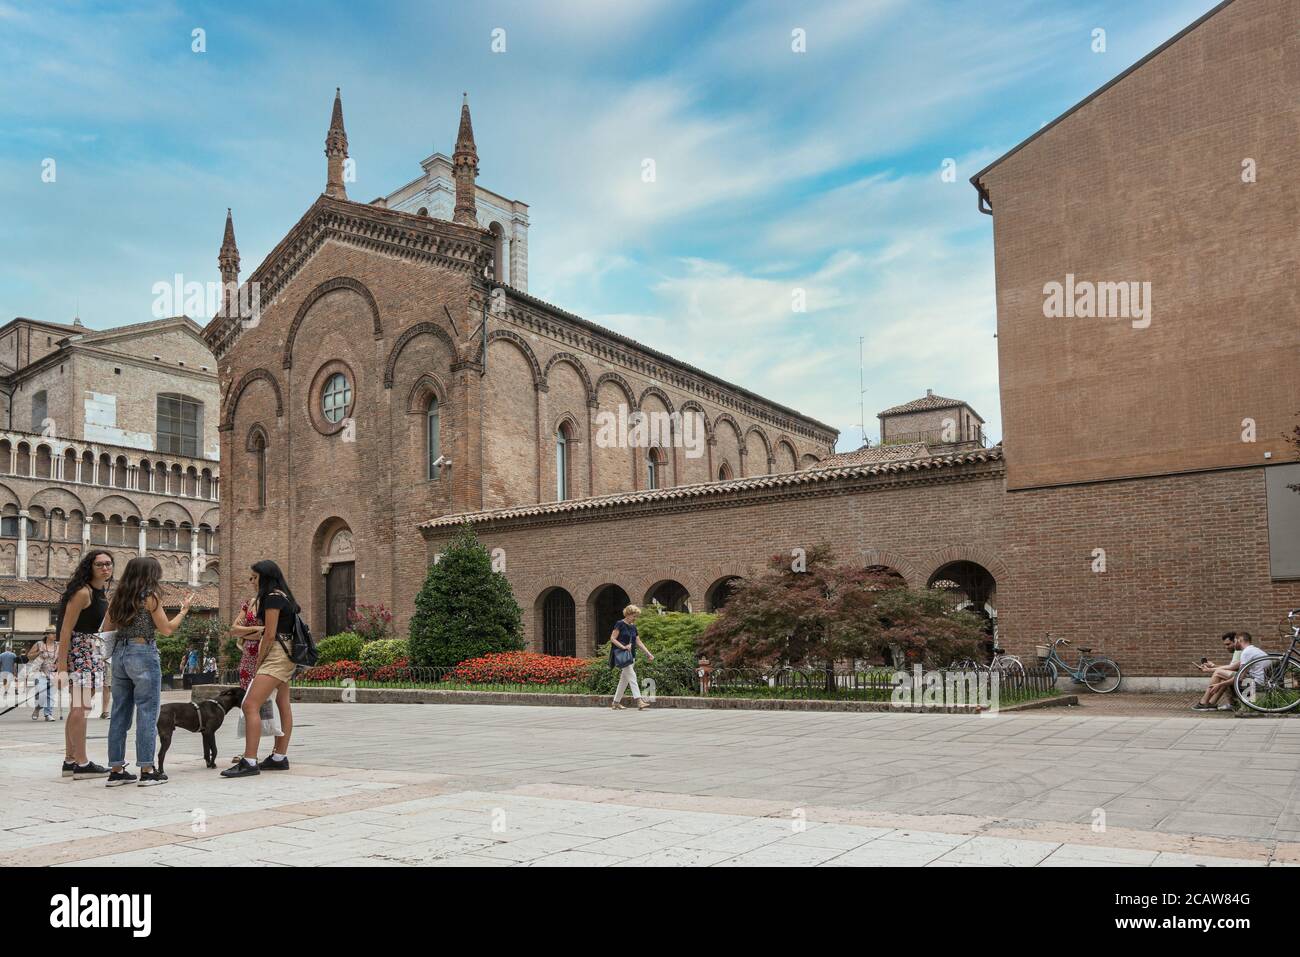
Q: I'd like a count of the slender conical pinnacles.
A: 3